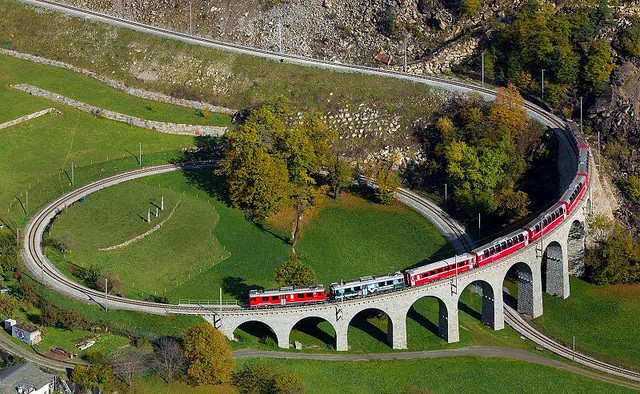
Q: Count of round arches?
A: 8